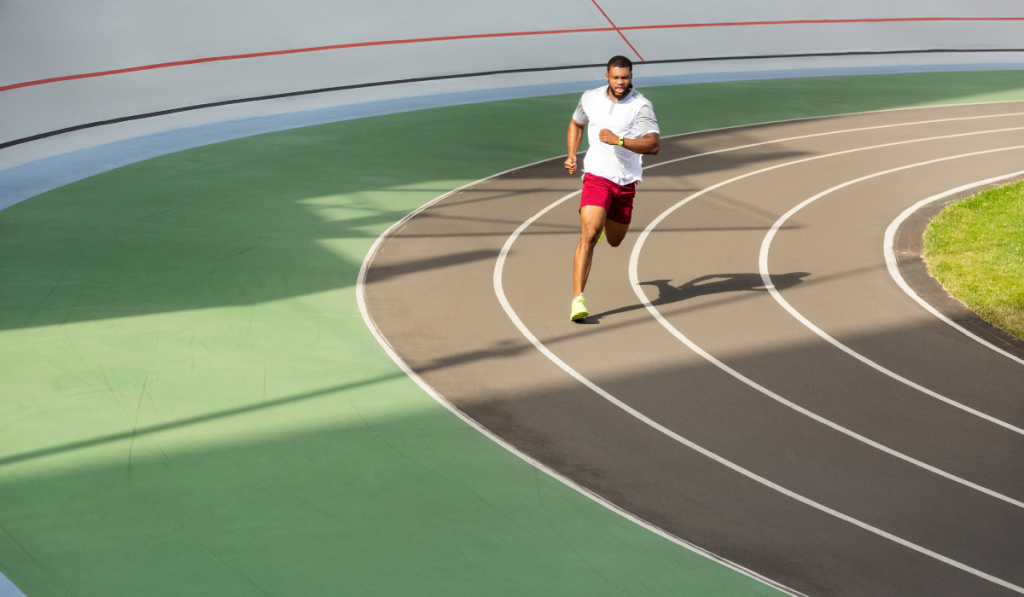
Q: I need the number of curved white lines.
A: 5